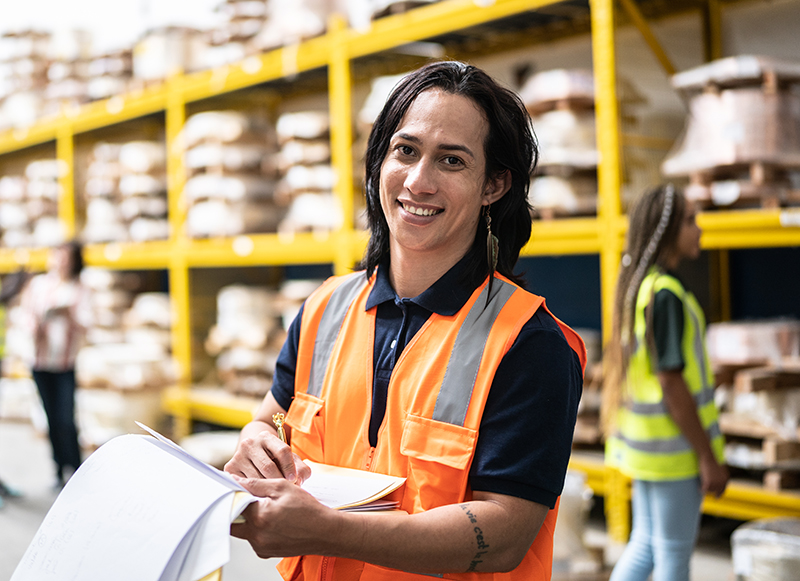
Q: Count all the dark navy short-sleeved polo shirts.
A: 1